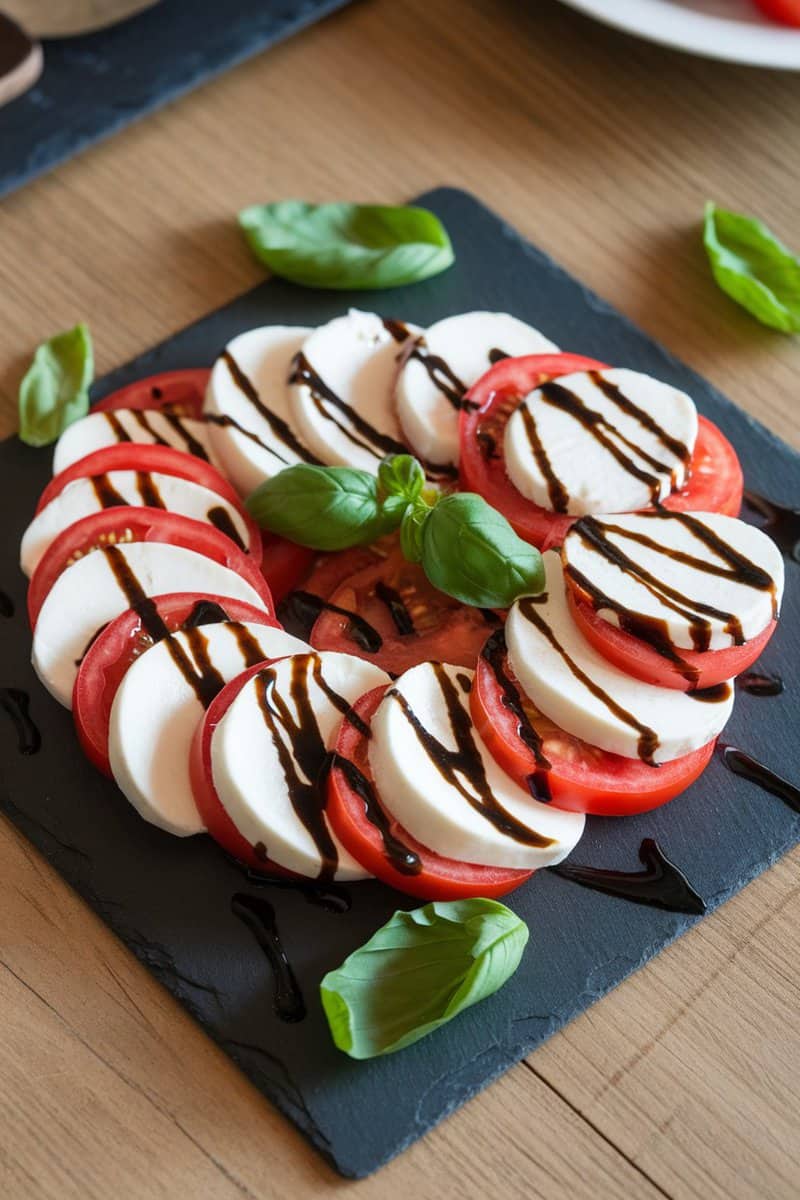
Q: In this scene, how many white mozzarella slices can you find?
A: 12